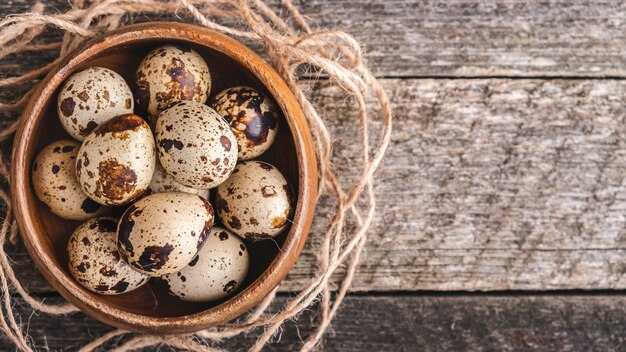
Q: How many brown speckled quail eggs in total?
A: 11